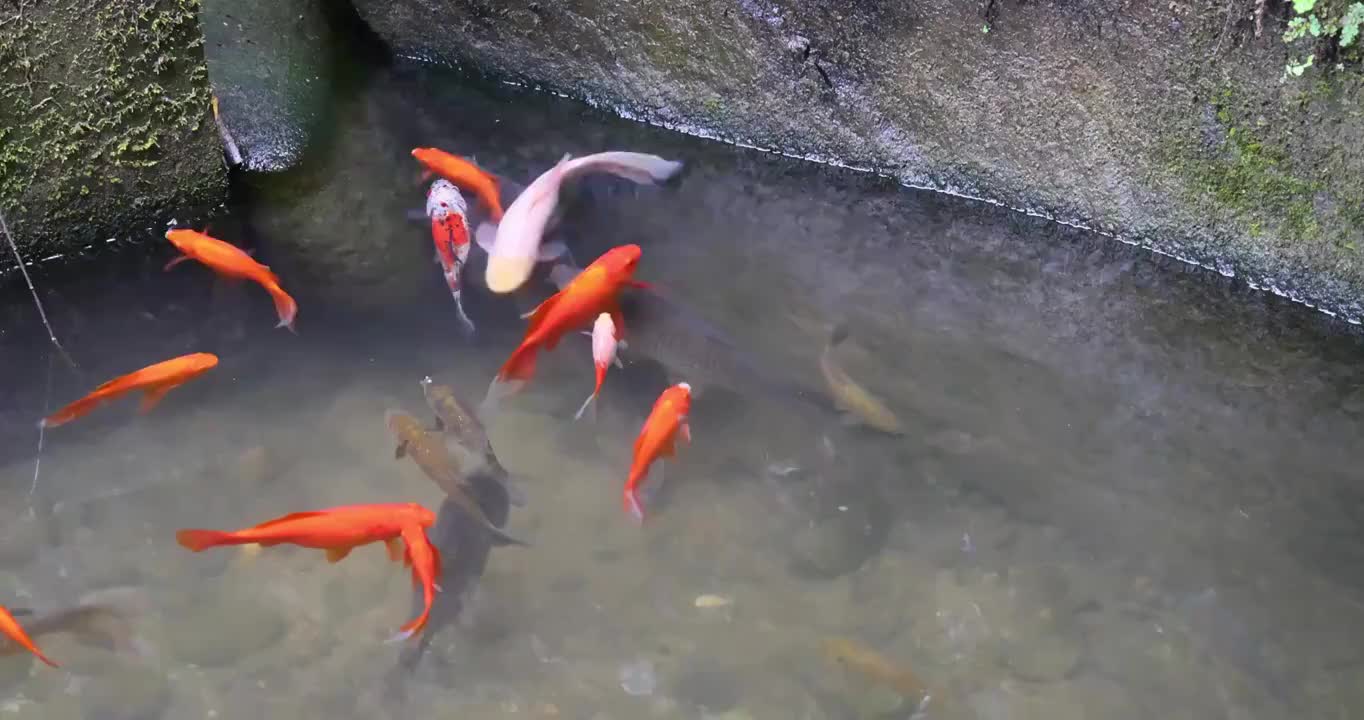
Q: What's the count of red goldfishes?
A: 8